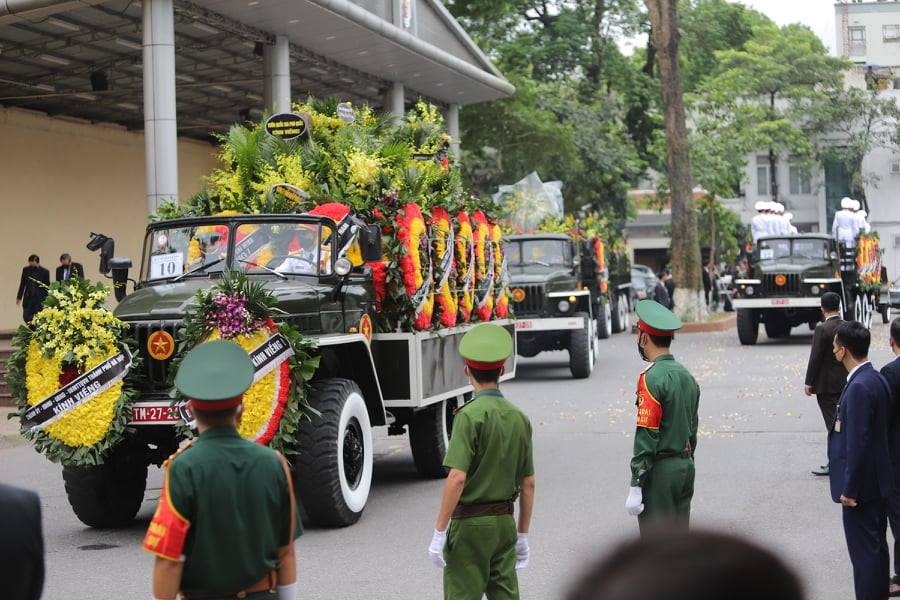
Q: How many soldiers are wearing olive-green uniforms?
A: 3